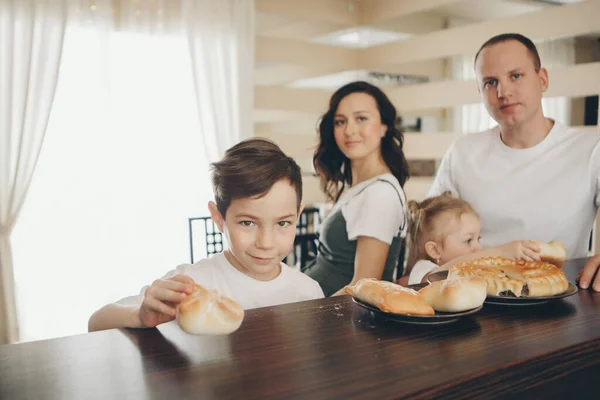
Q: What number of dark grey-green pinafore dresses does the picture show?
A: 1